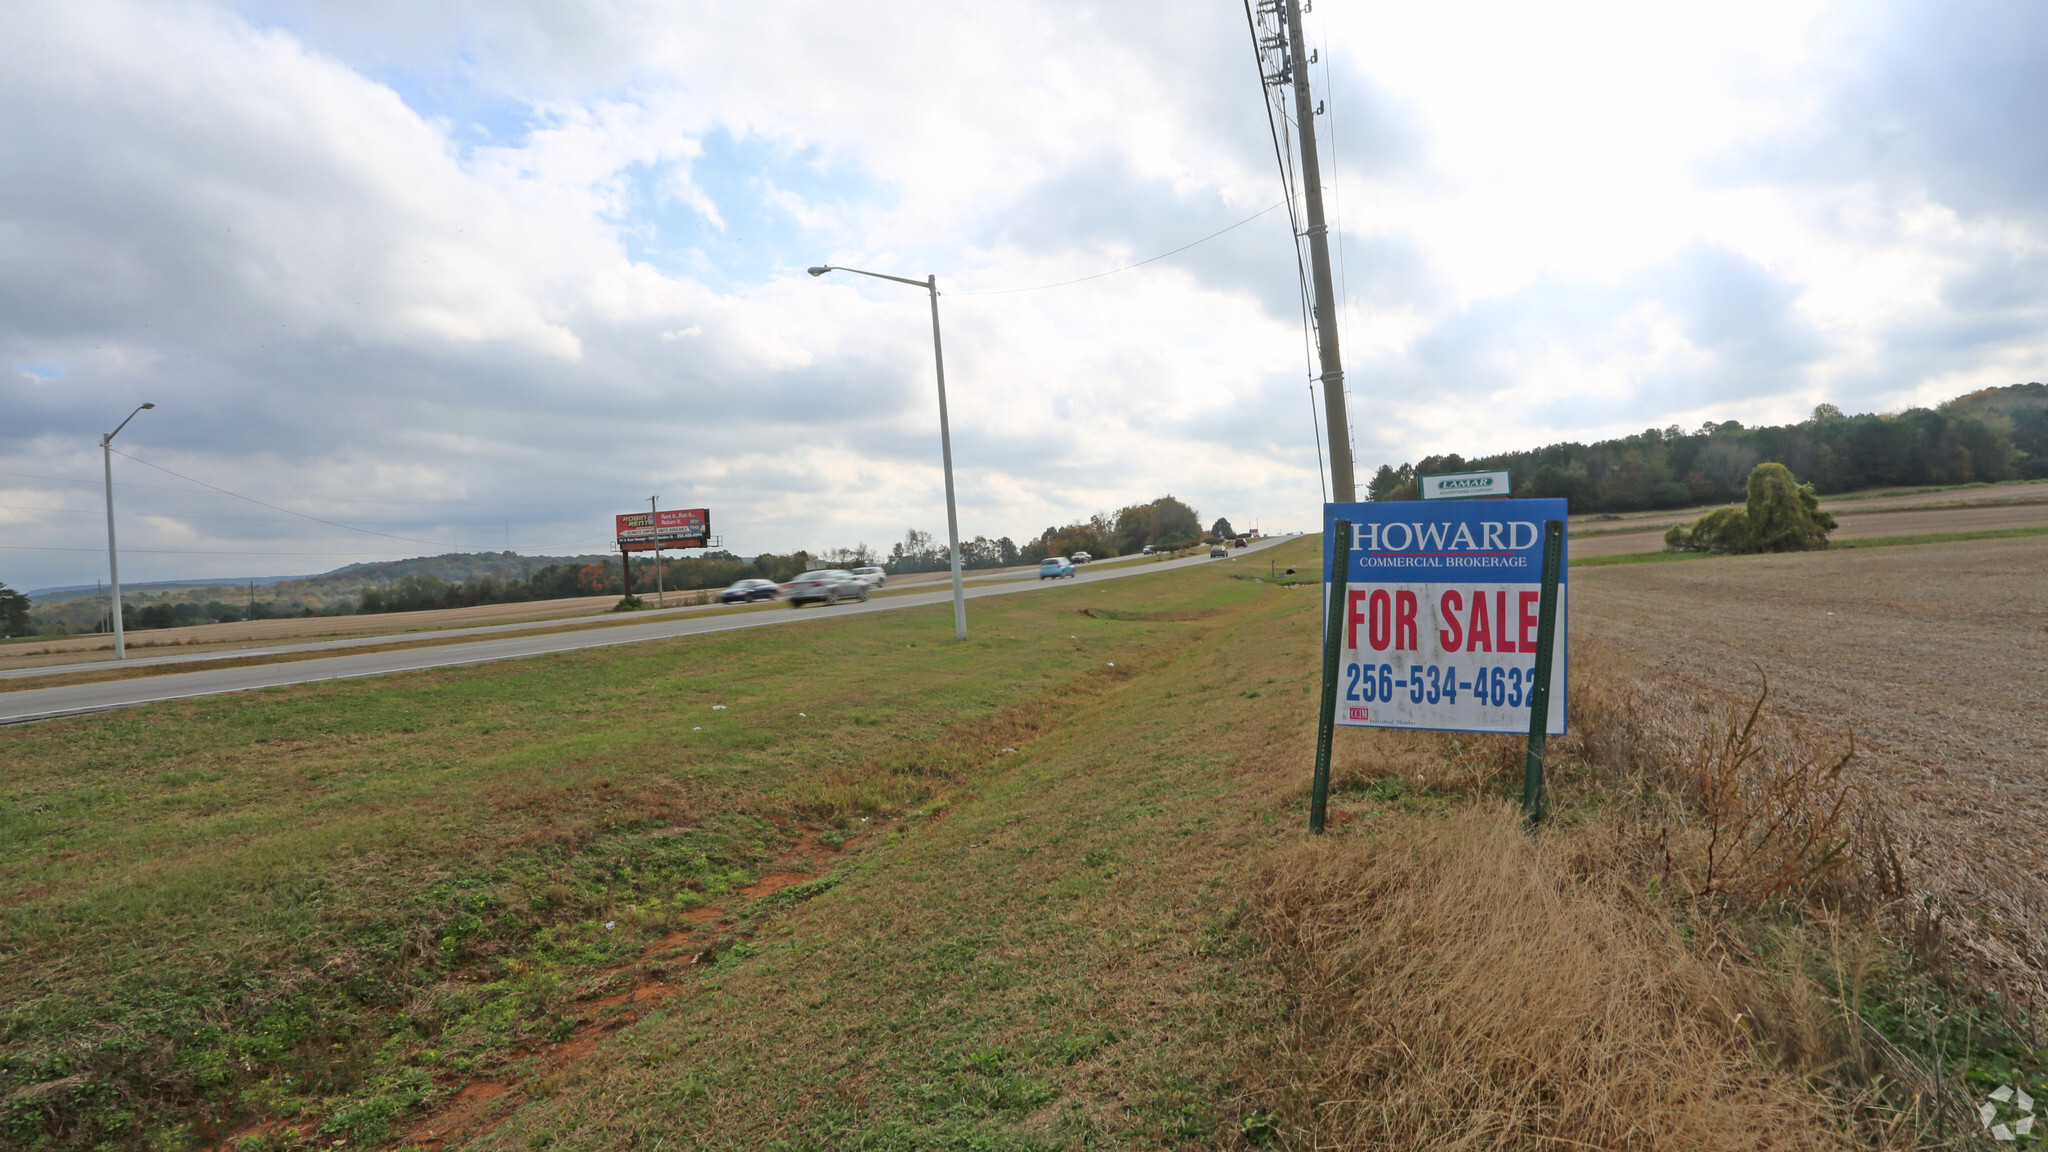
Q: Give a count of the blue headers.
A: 1